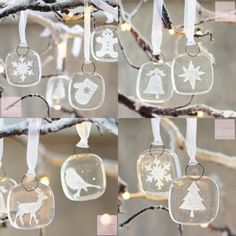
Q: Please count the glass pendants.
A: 11